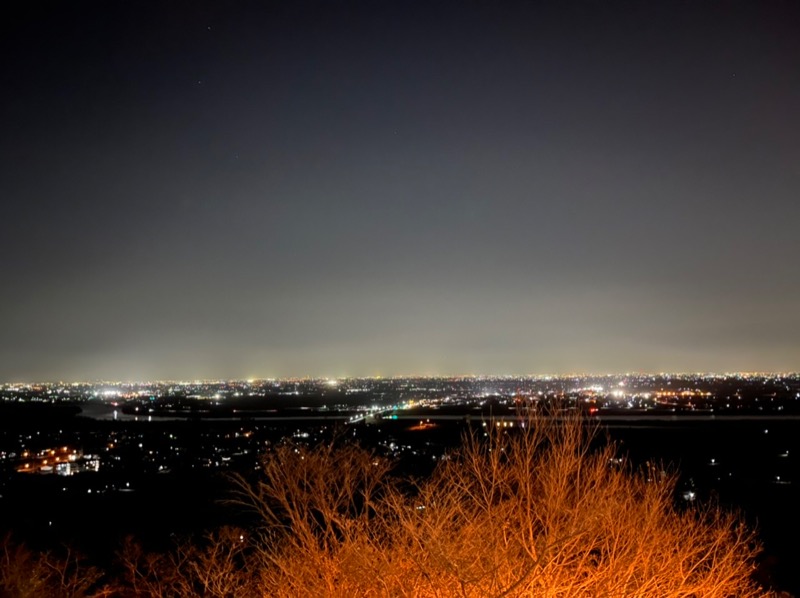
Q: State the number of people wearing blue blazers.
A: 0